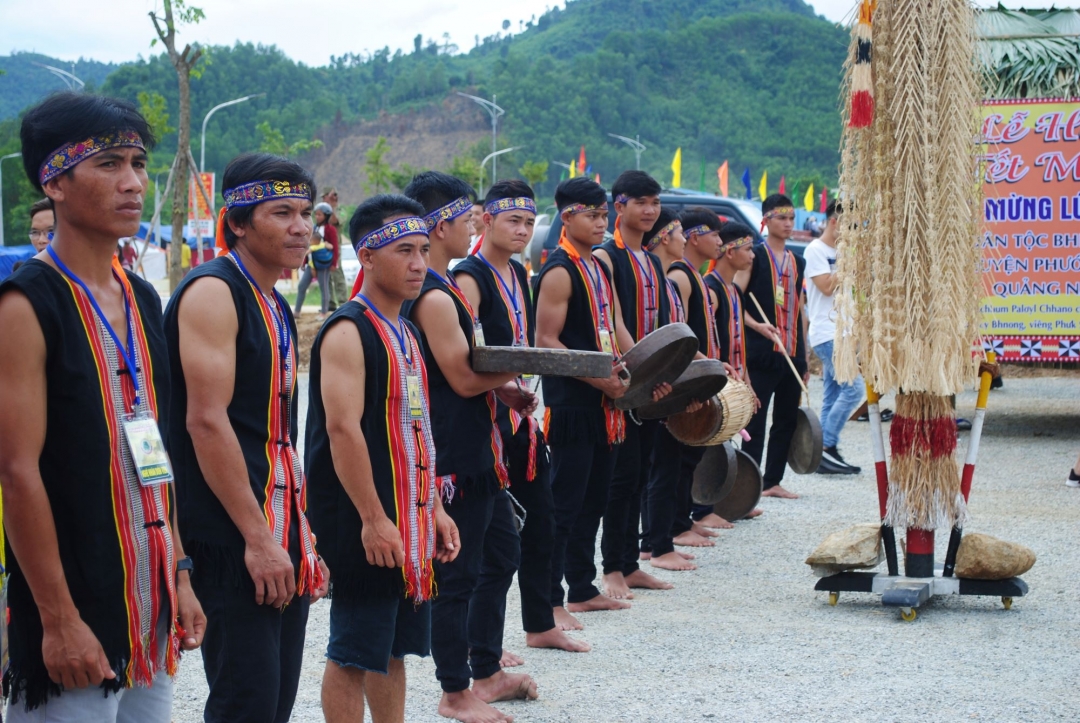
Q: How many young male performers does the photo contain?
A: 11